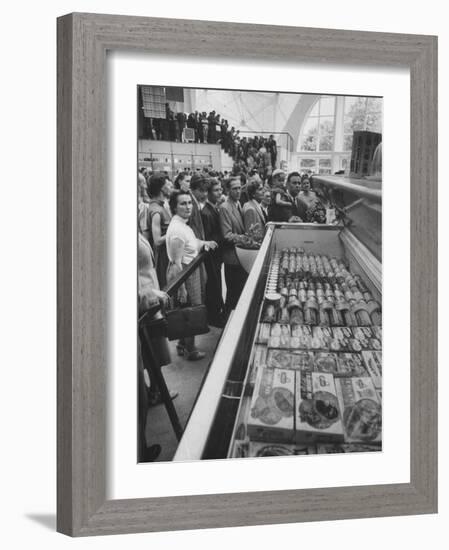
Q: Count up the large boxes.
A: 3